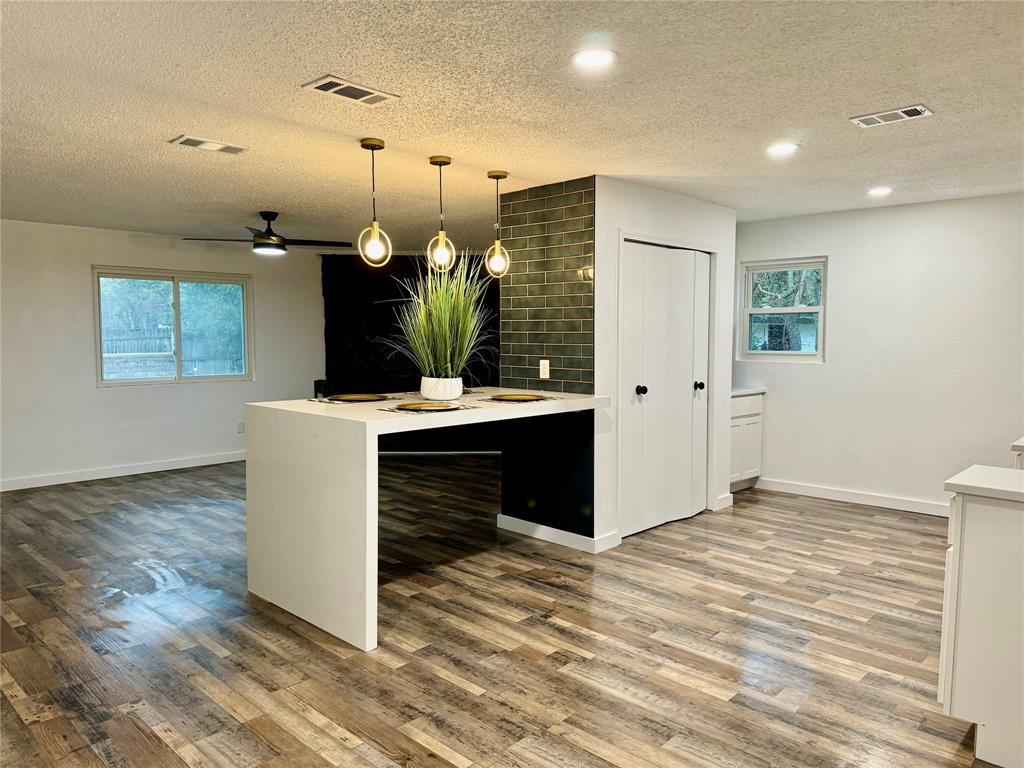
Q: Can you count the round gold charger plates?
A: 3